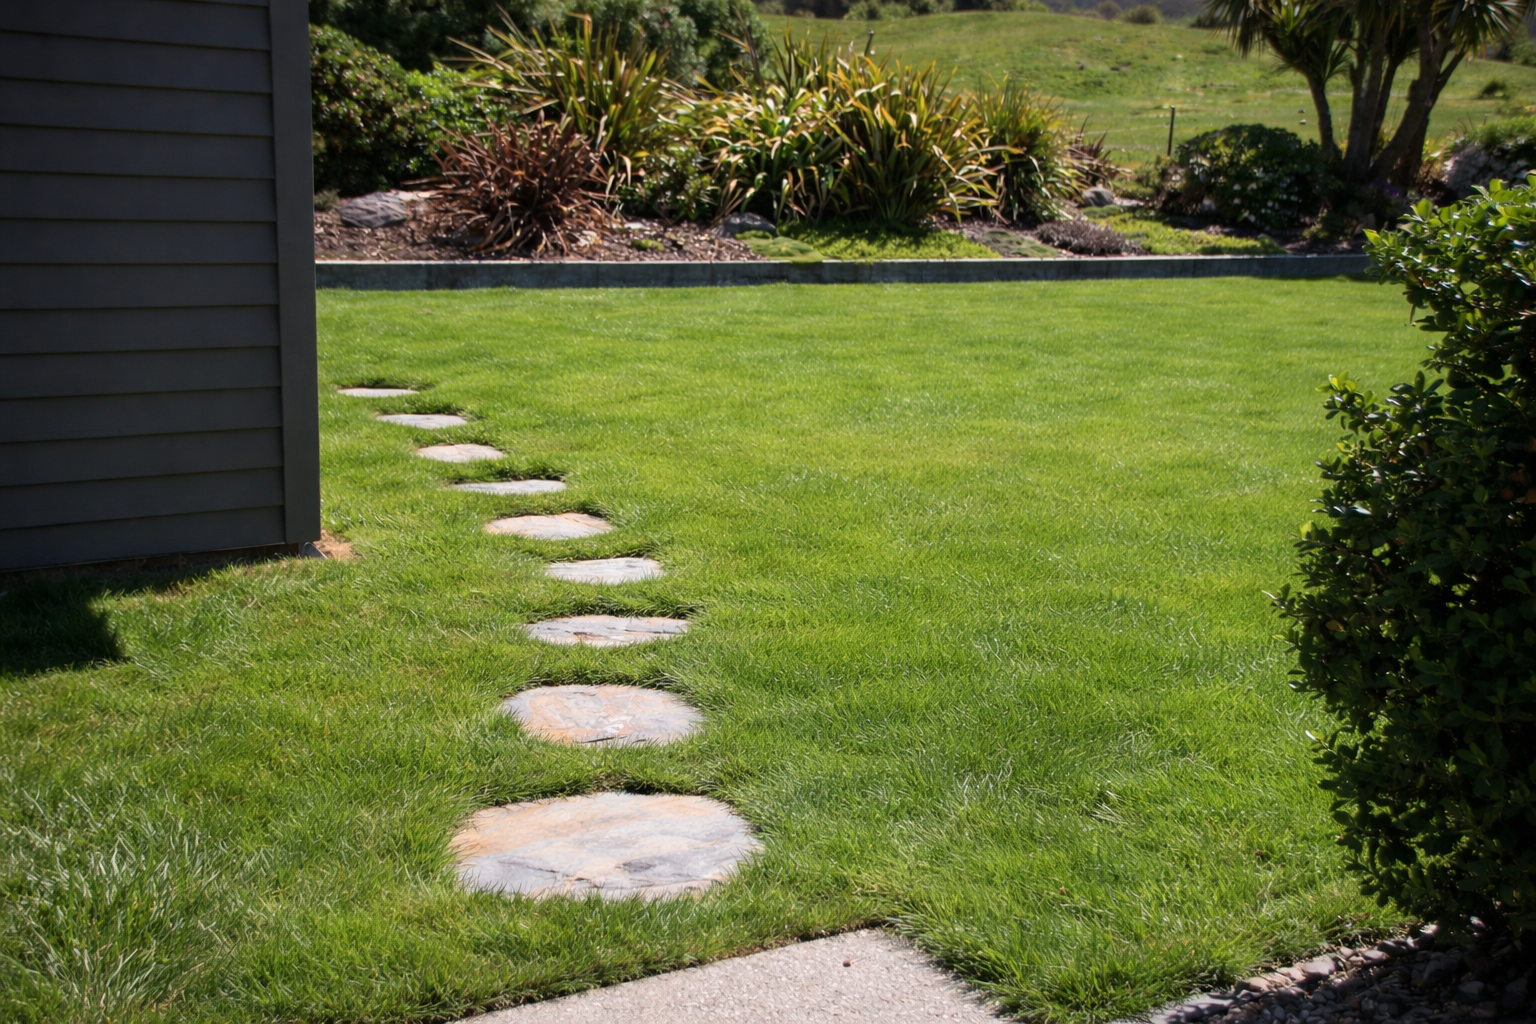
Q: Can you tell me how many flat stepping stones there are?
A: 9